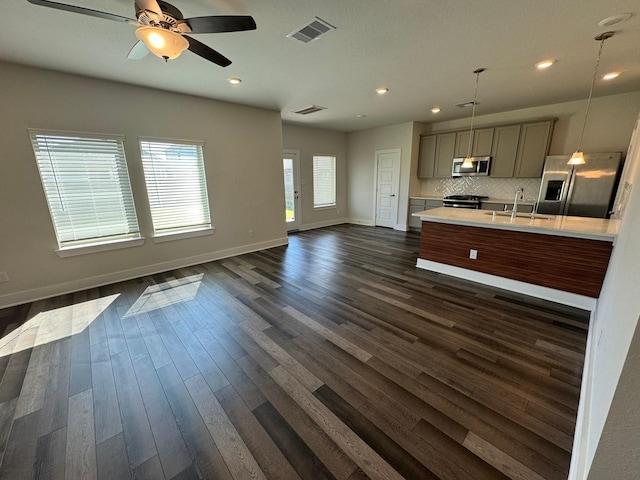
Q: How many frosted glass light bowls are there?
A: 1